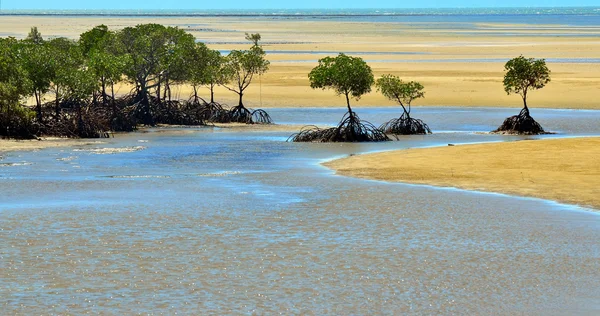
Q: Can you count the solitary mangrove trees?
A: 3